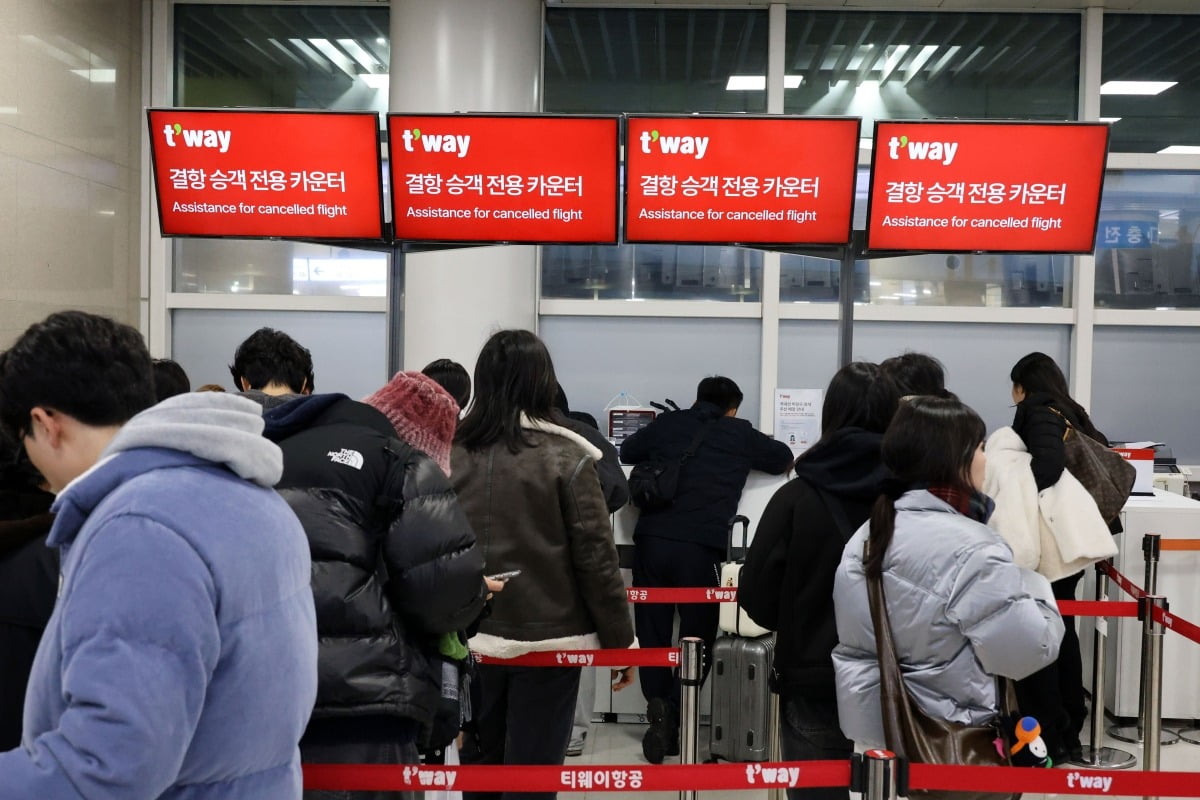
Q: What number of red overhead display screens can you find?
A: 4